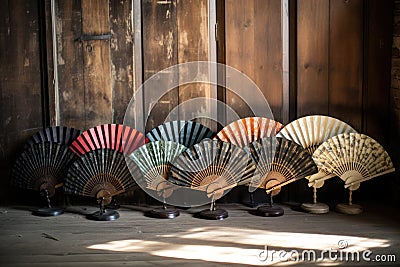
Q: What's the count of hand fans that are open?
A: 11